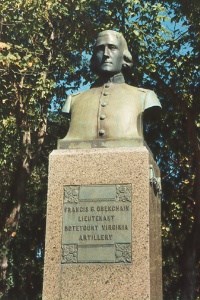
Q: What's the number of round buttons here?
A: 5